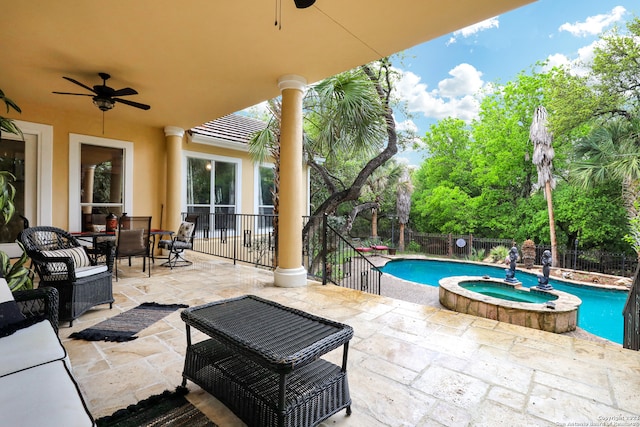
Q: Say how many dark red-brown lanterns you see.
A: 2